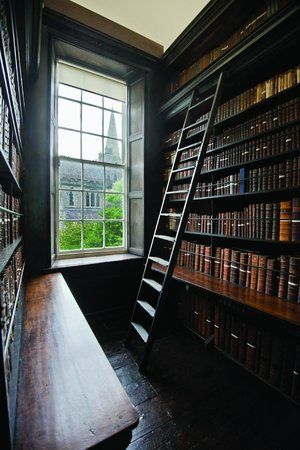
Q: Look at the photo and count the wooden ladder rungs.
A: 11